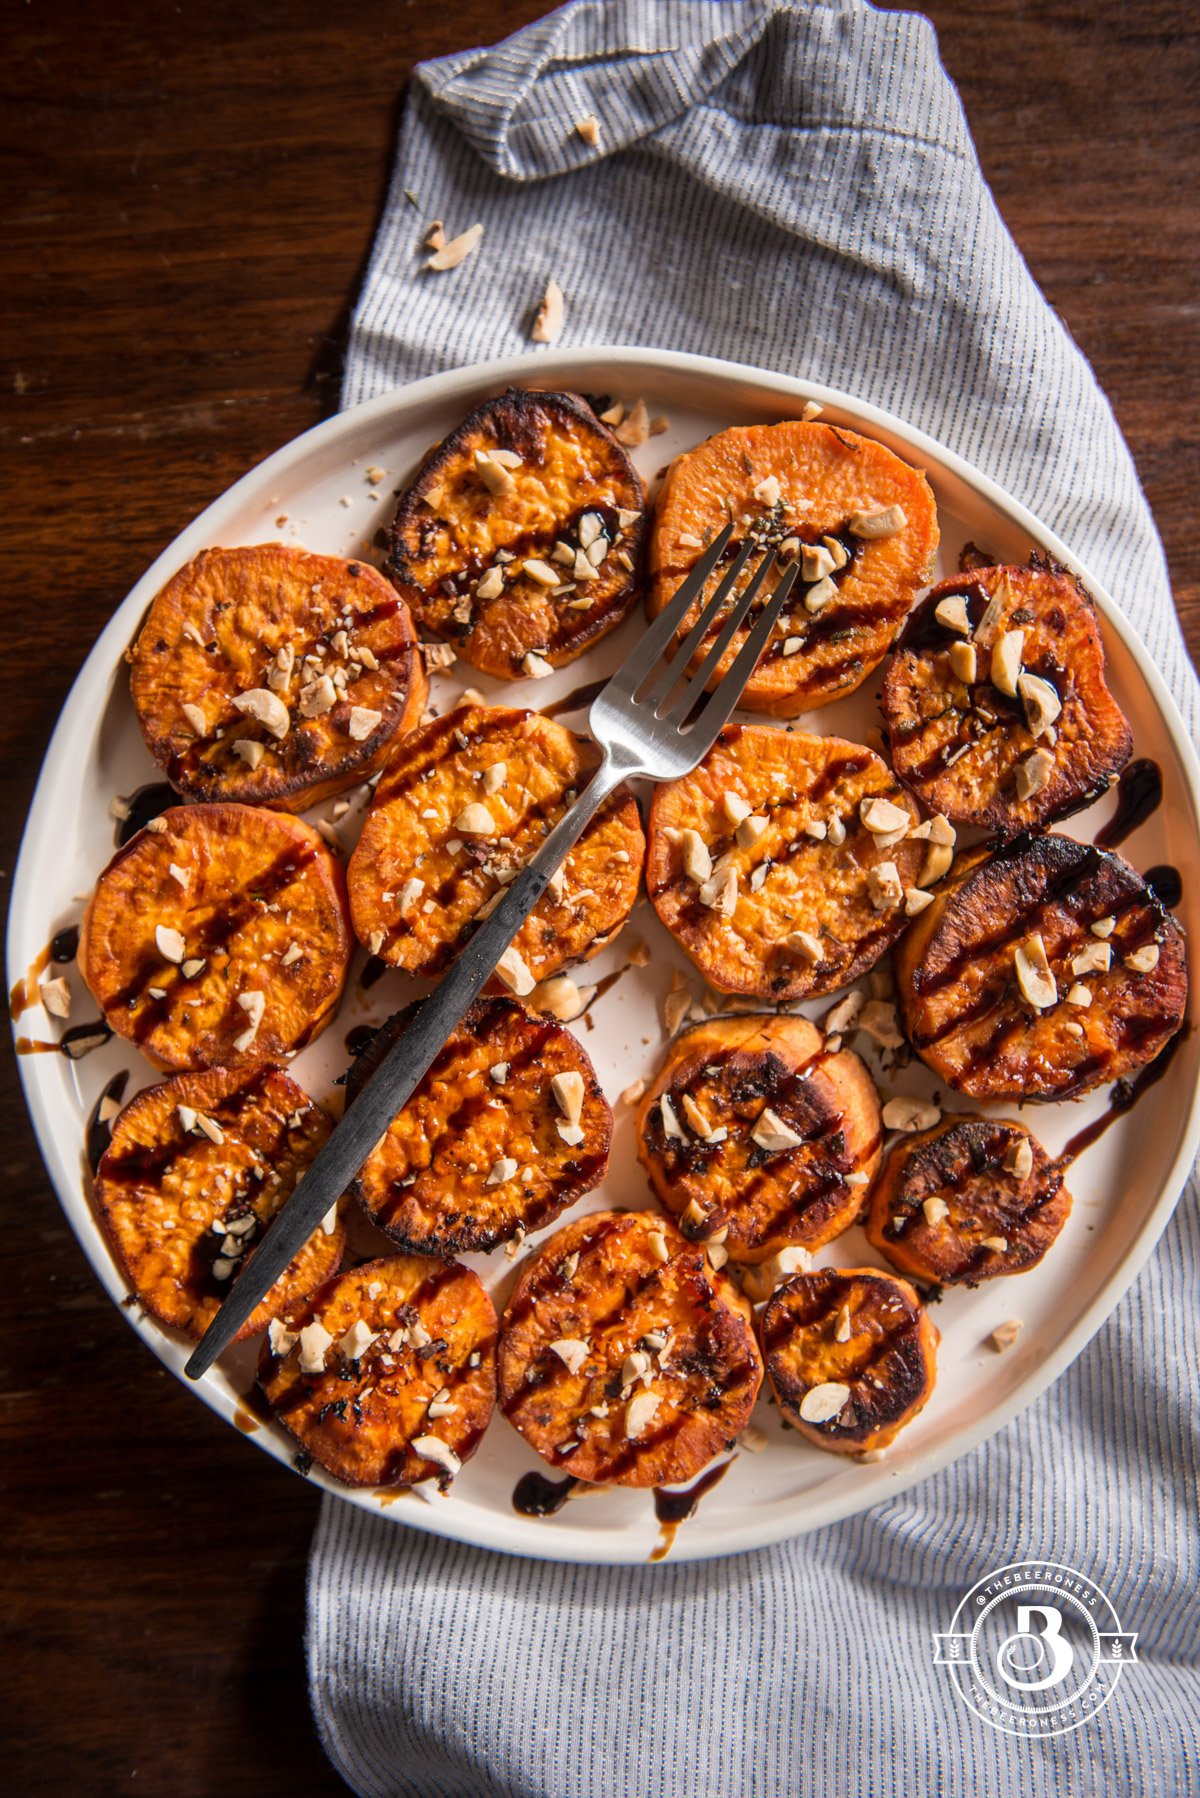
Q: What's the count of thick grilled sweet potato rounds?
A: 15